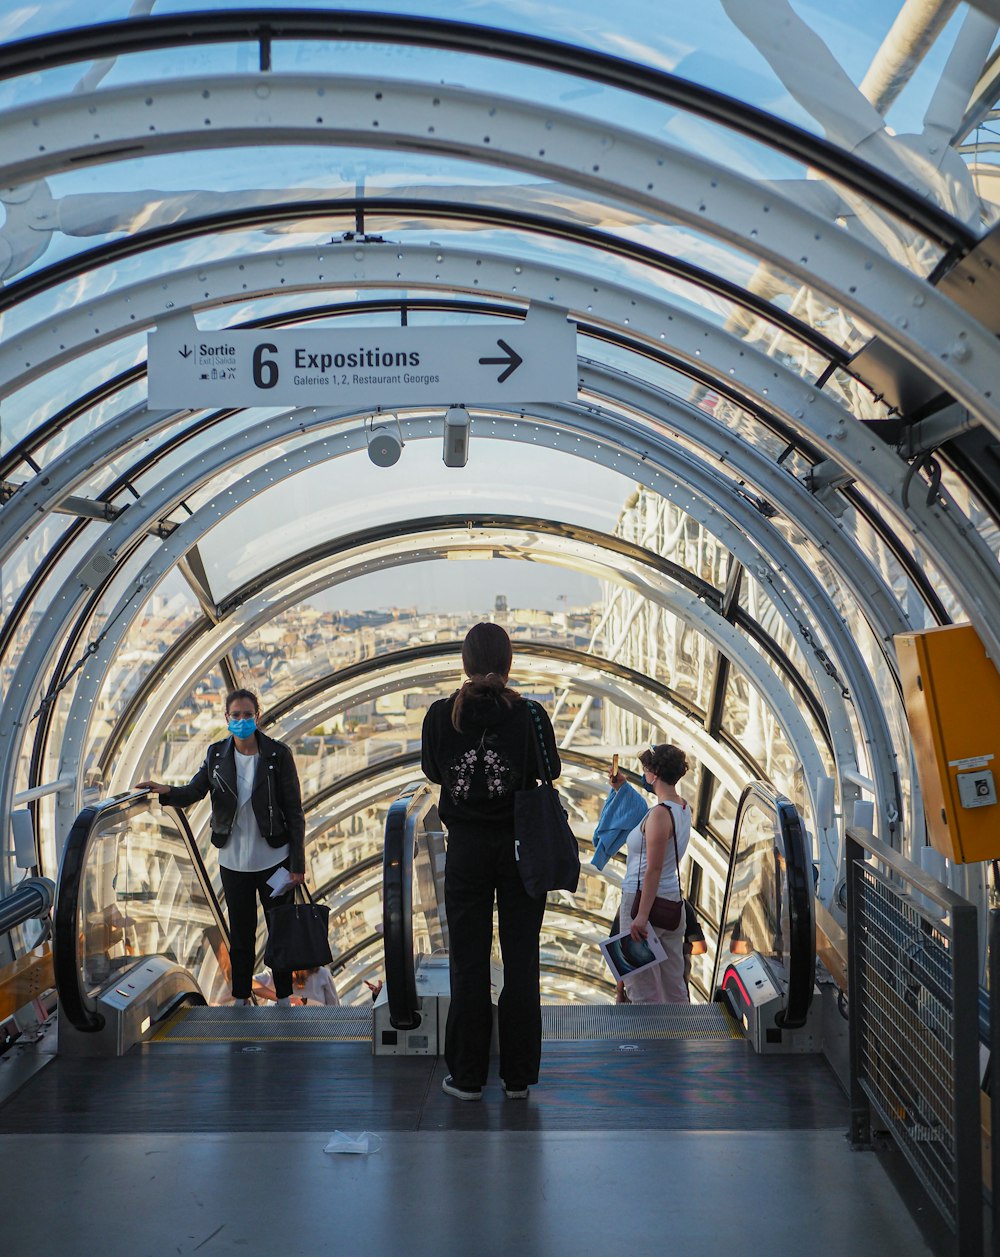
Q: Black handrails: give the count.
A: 3